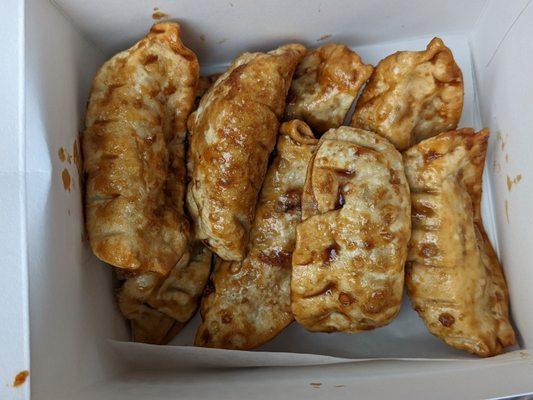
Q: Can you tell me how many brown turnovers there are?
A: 8